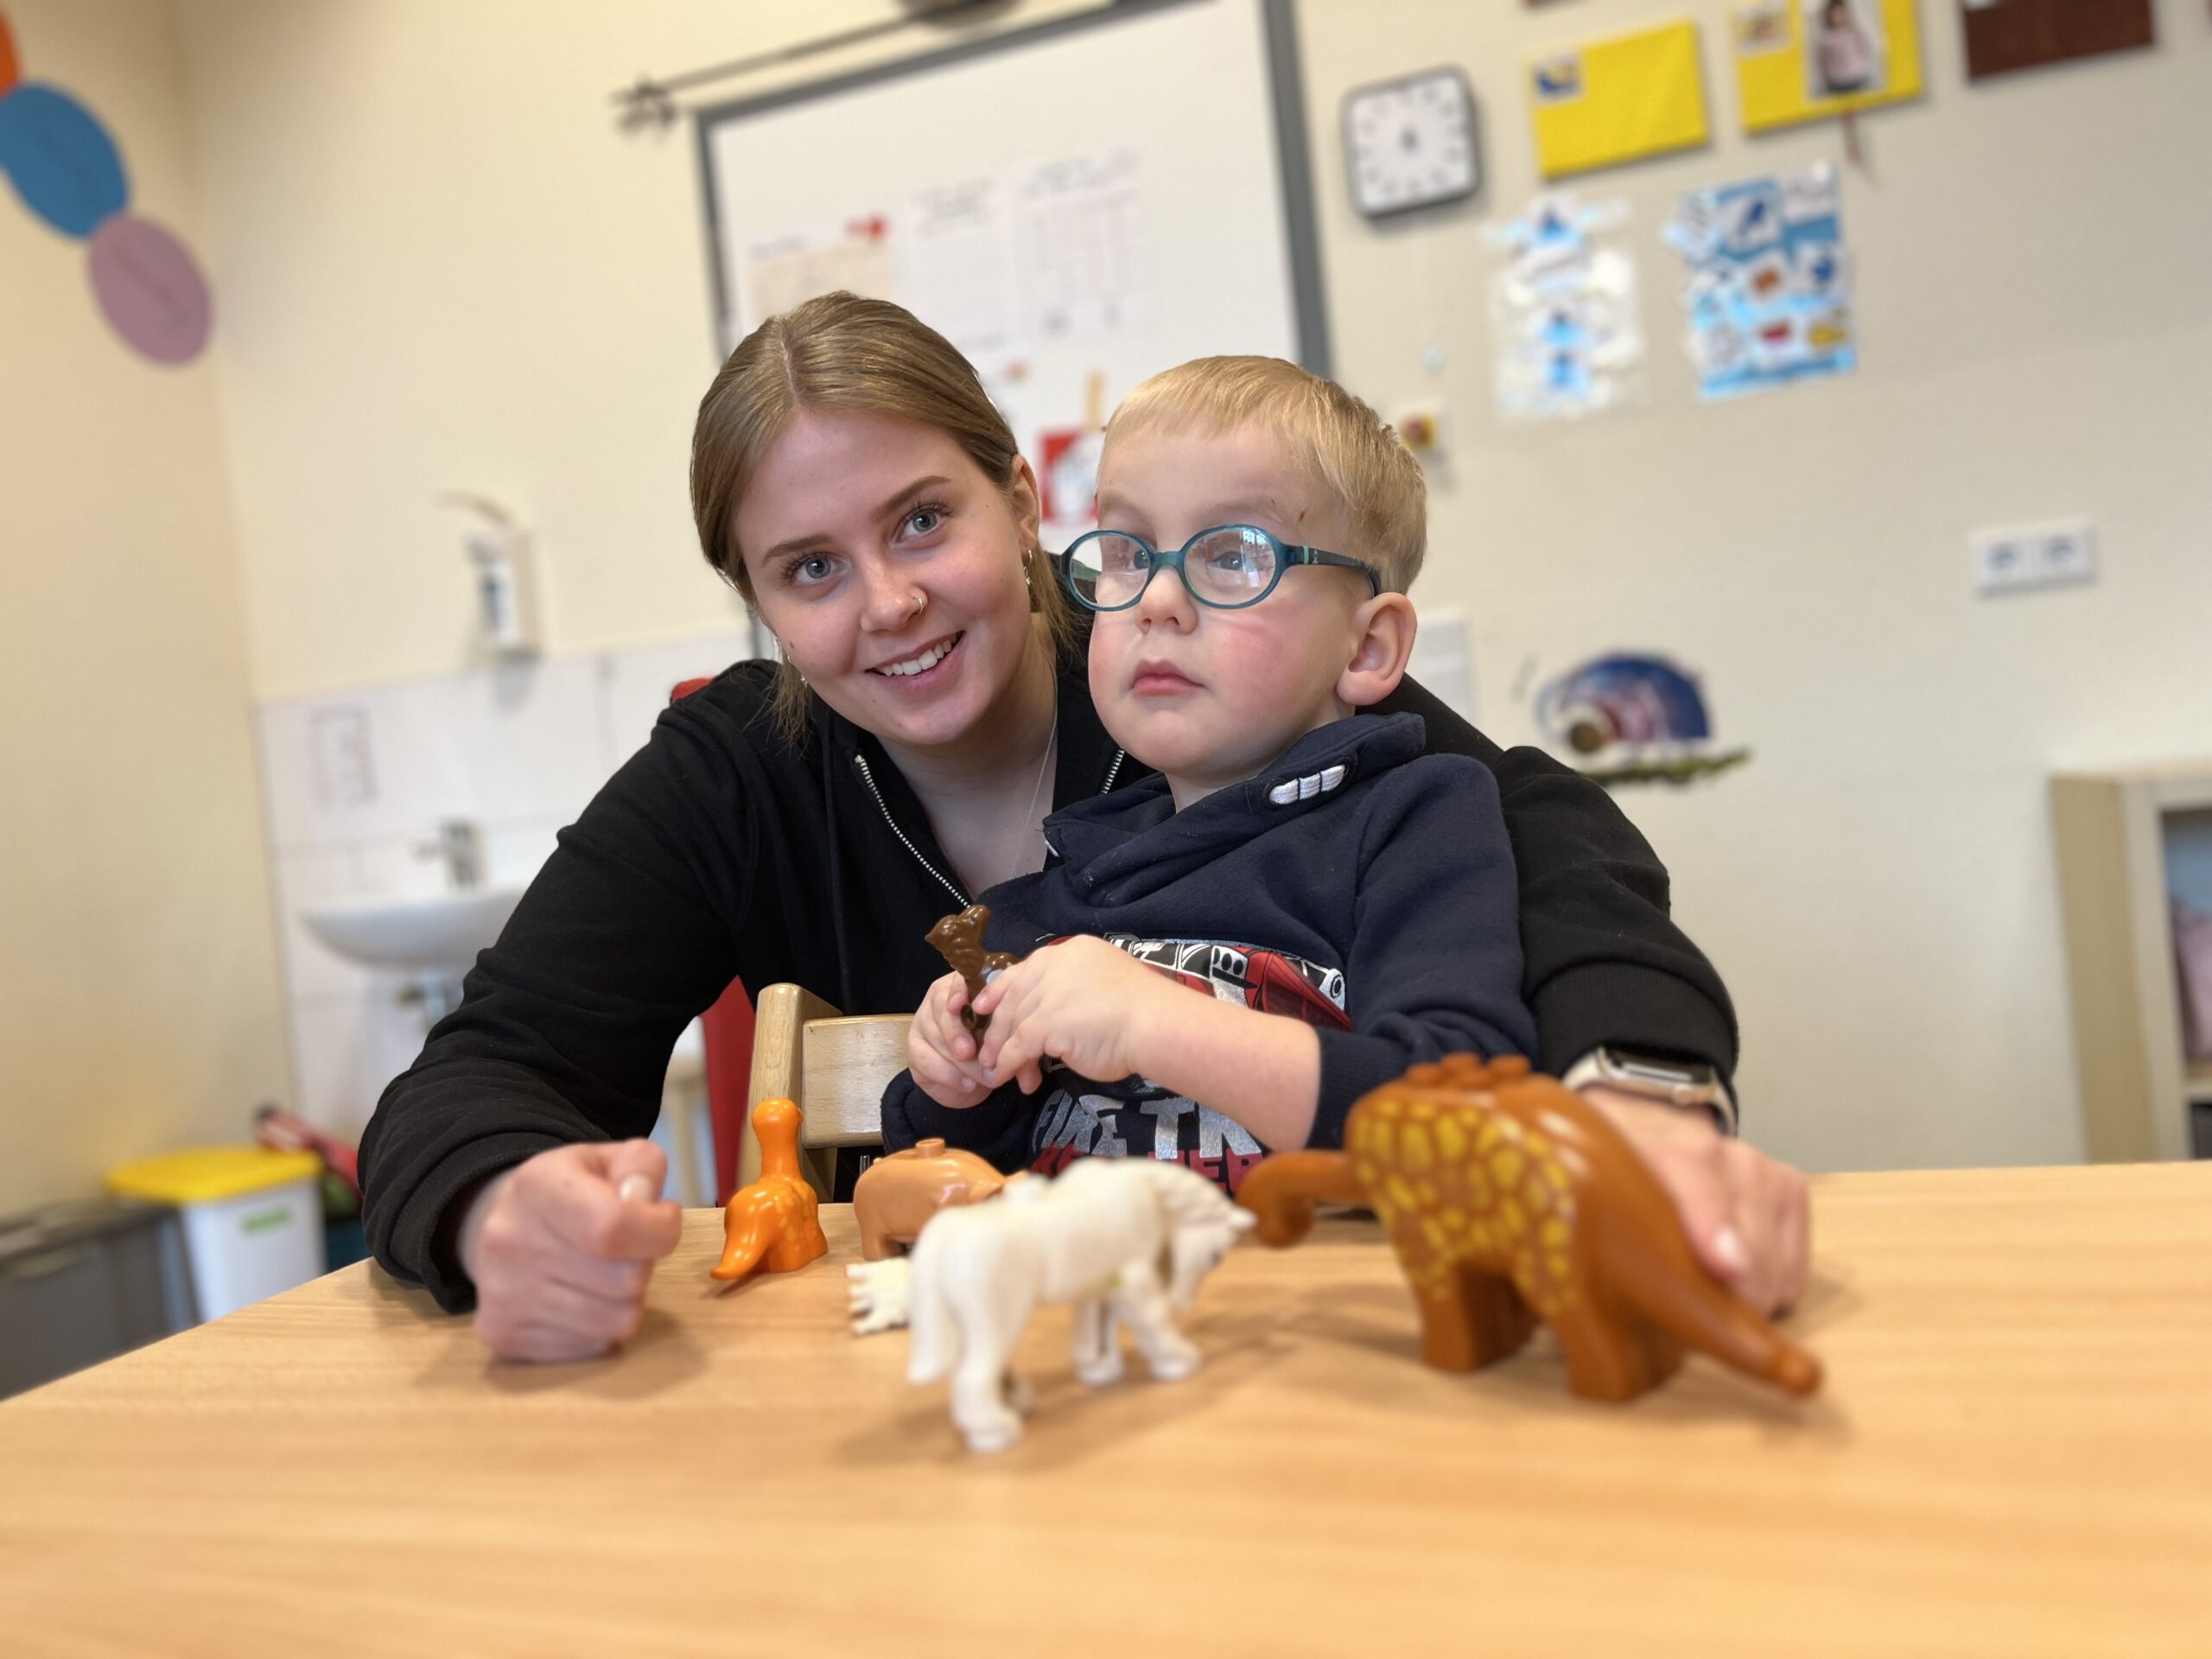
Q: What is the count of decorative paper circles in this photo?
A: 3